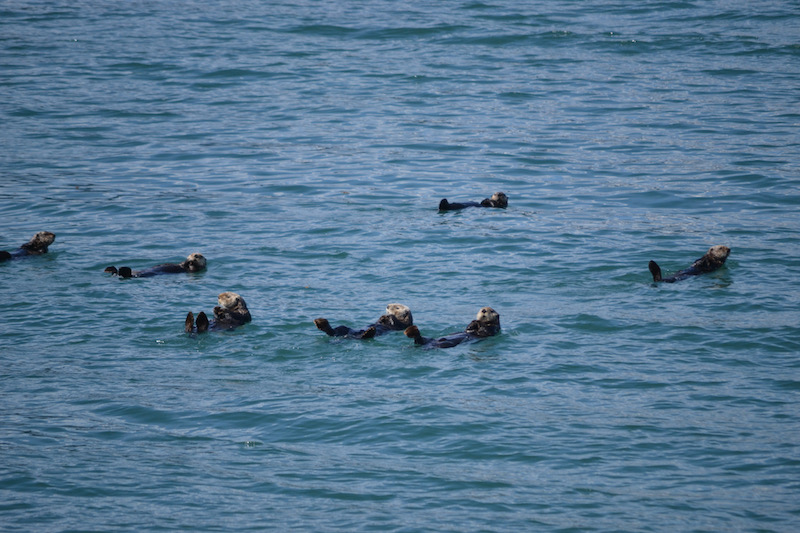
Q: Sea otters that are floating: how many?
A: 7